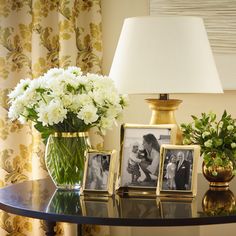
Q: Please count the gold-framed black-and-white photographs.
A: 3